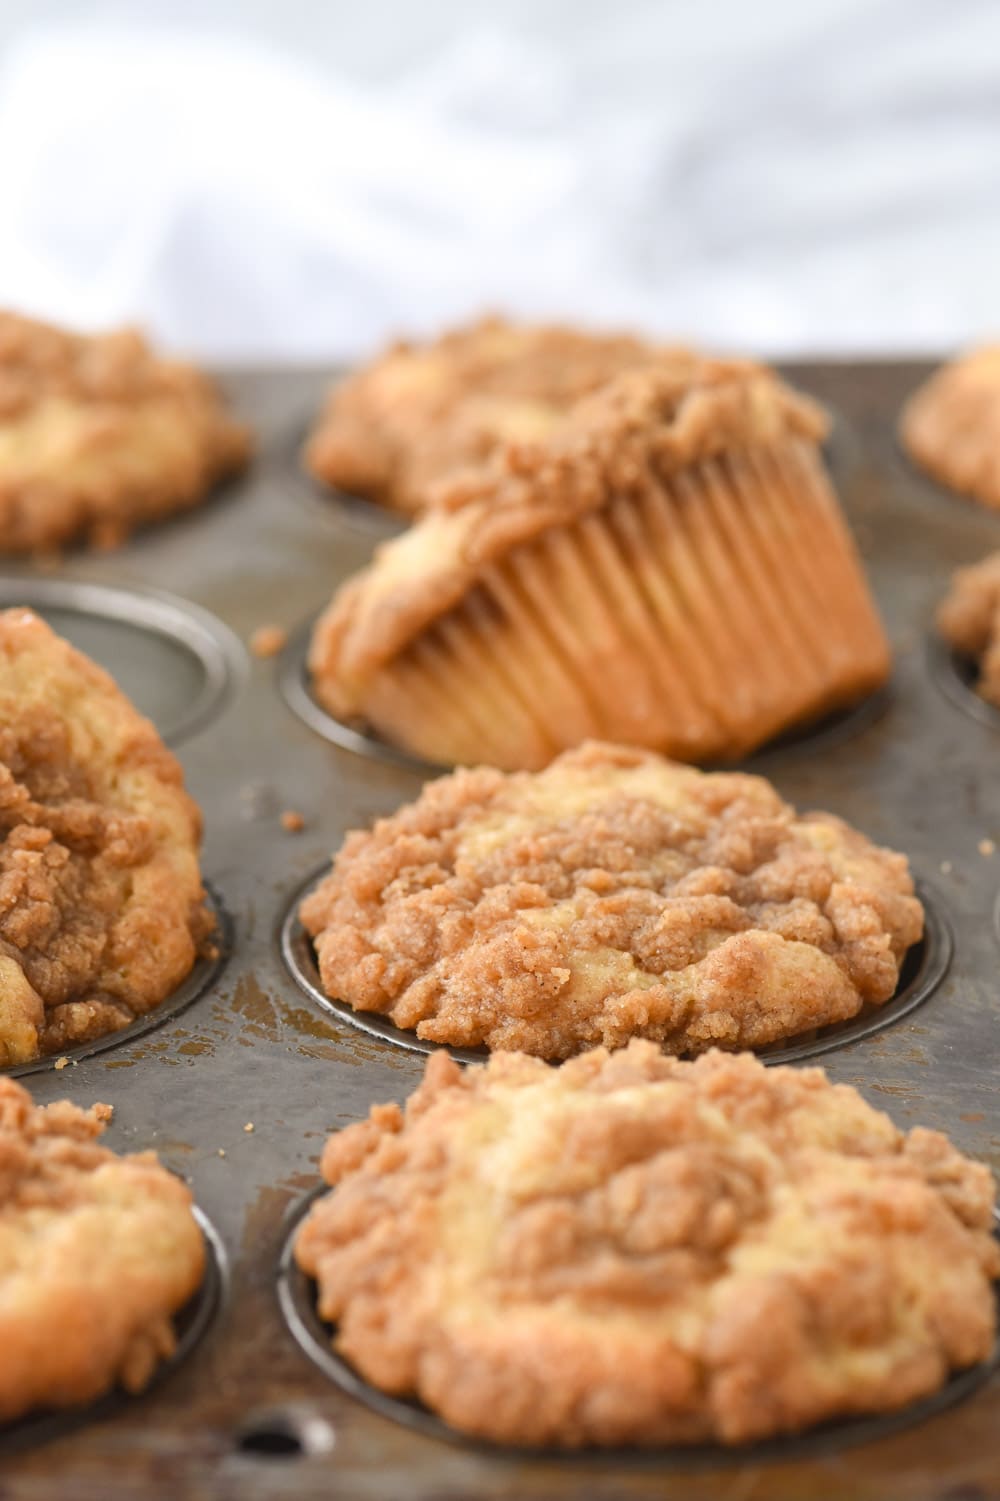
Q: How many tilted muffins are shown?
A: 2